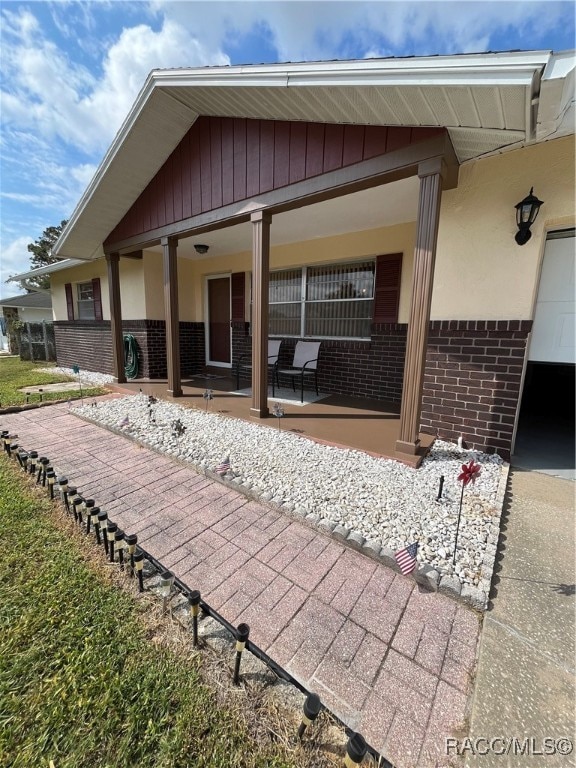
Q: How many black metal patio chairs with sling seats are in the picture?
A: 2